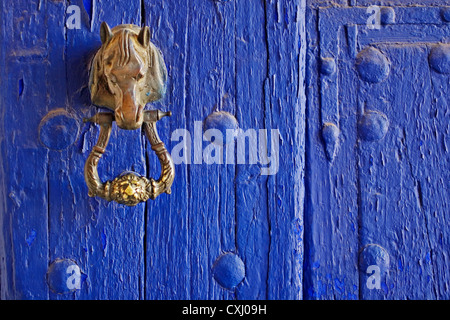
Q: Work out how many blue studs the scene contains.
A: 12